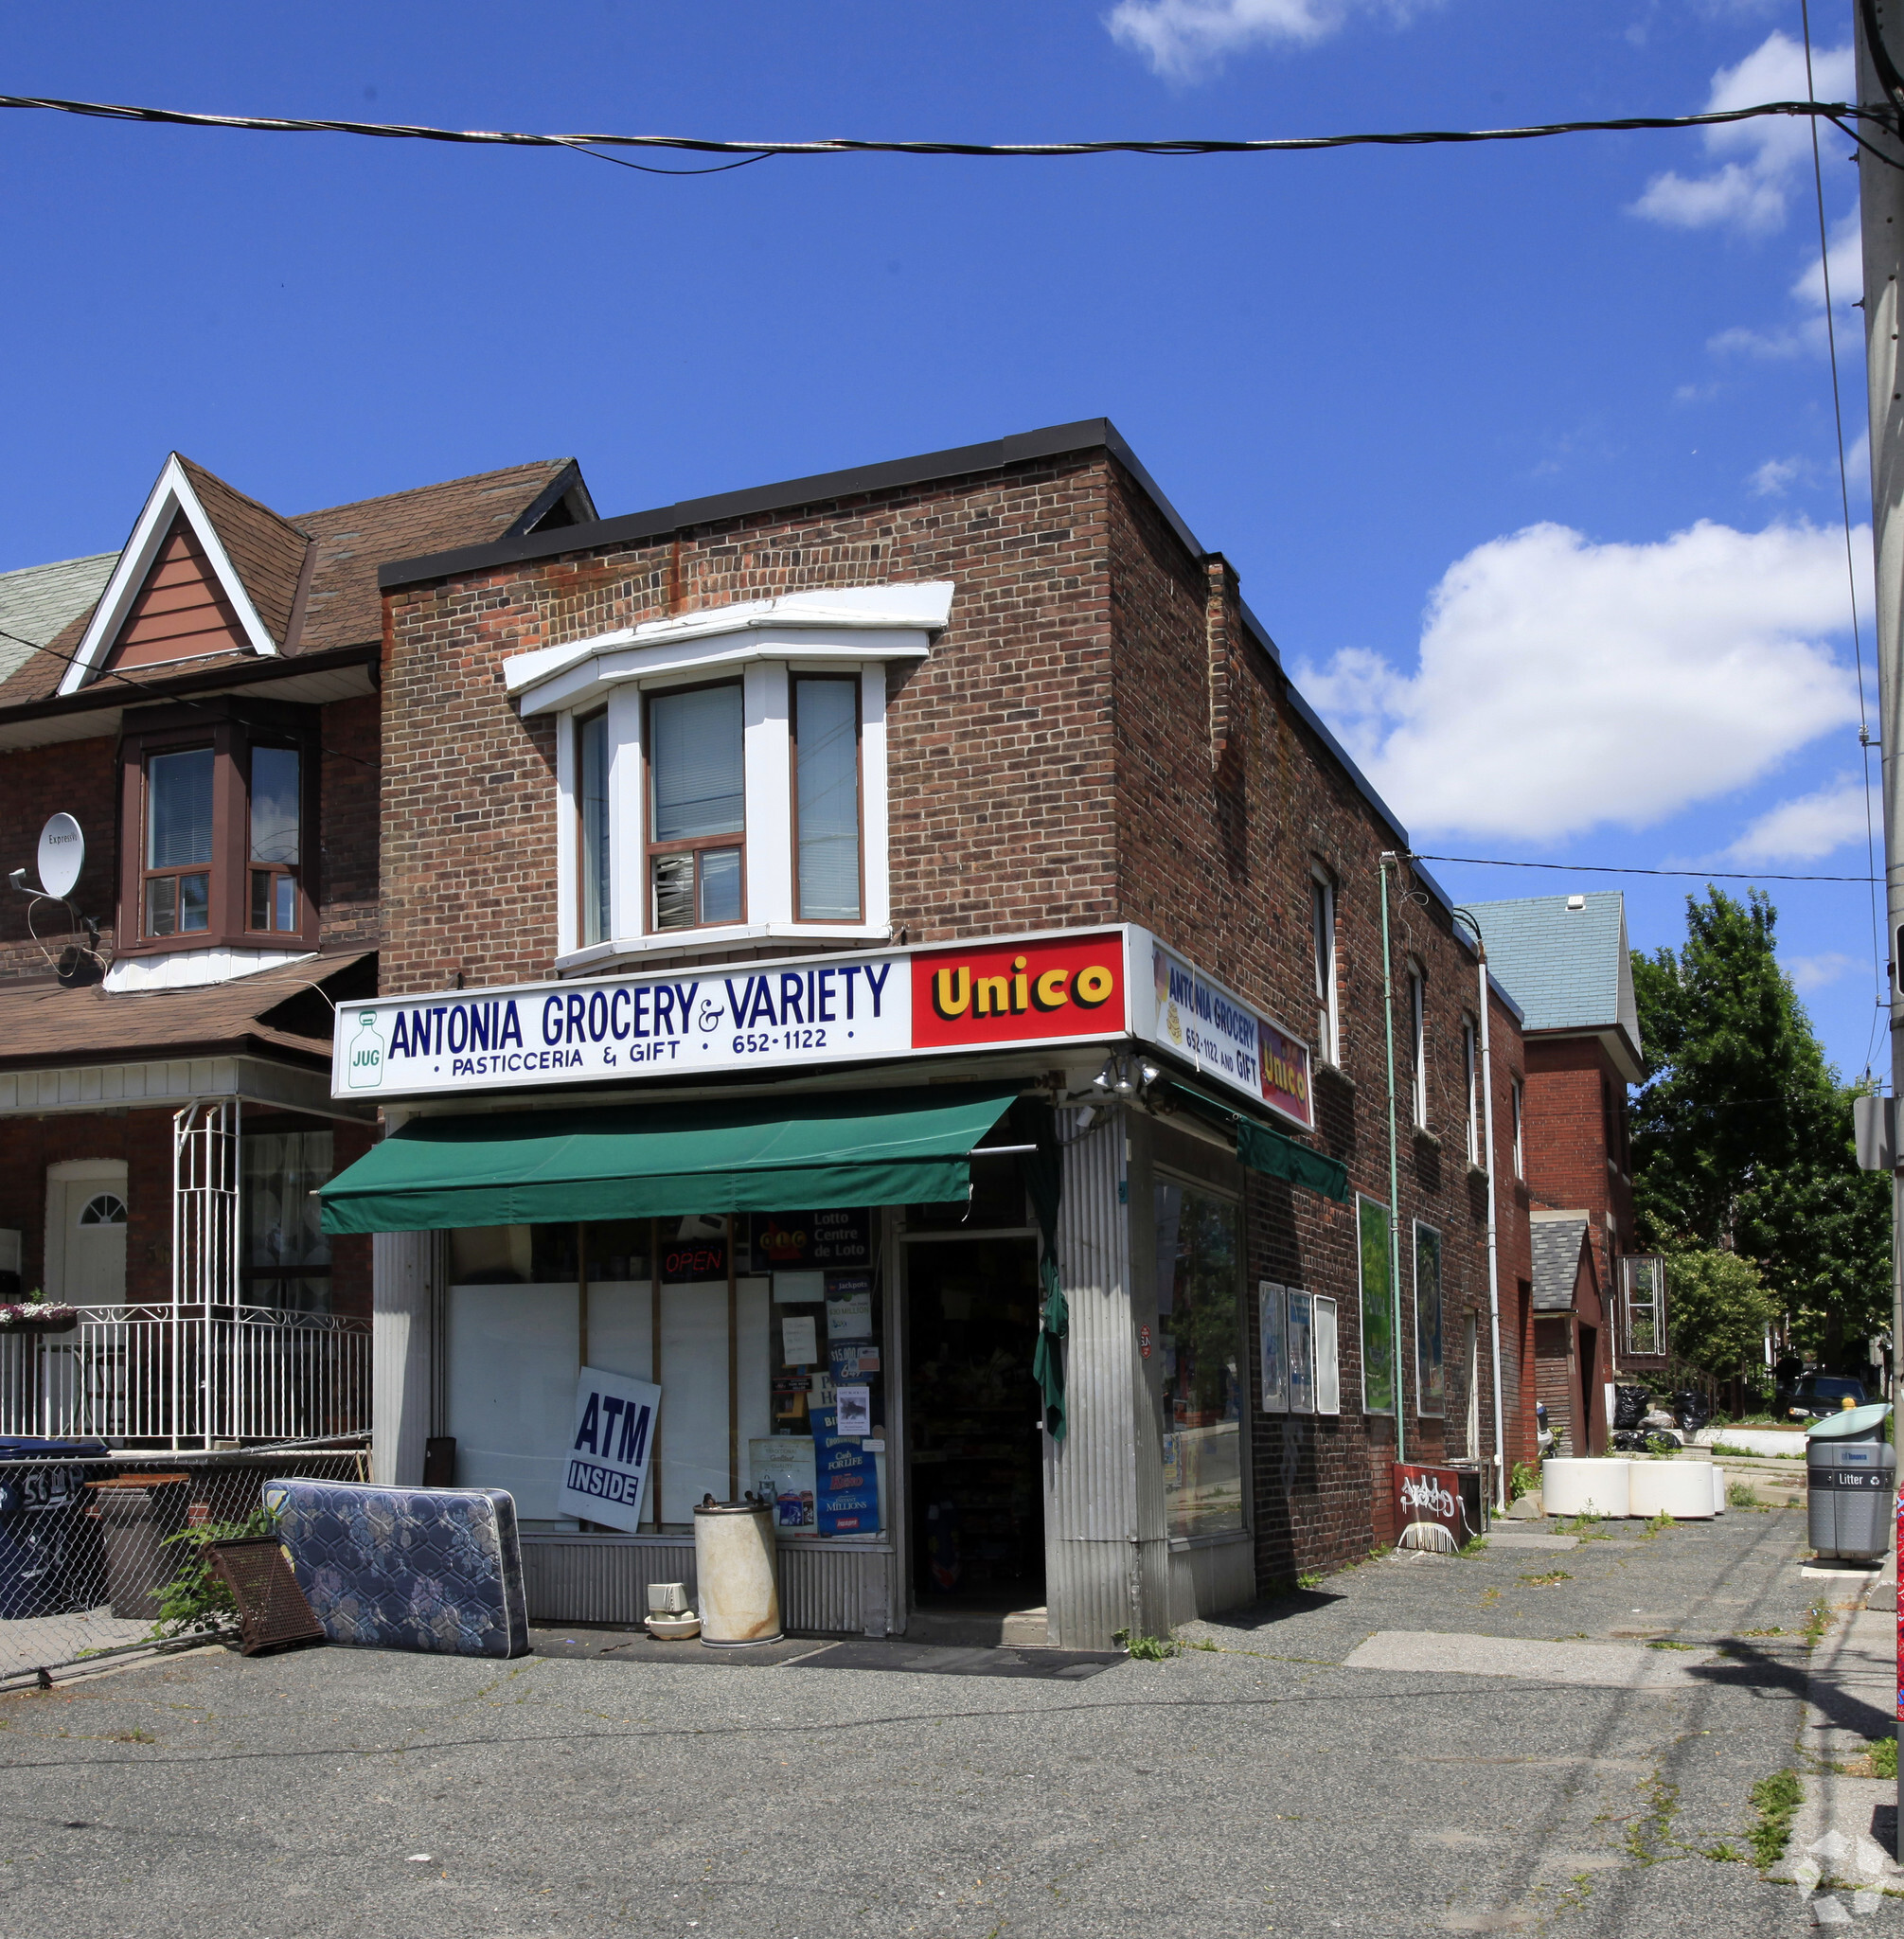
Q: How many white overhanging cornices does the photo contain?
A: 1